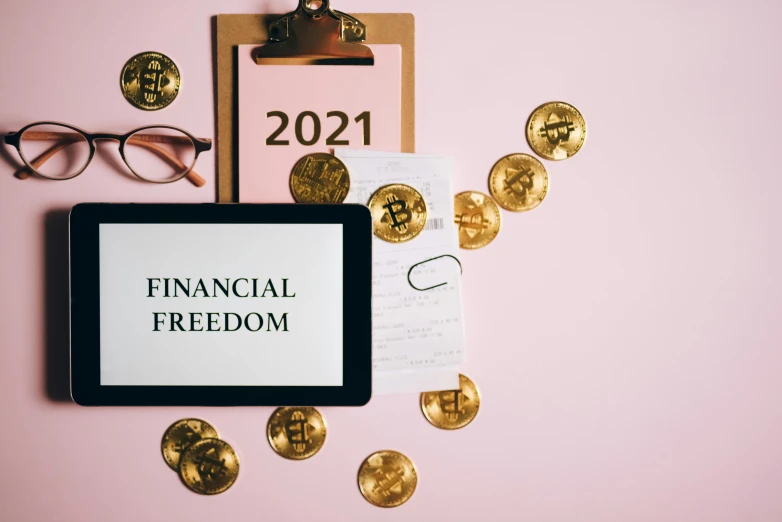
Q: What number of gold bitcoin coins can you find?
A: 11